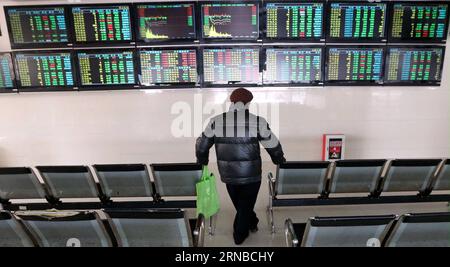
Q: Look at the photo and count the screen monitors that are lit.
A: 15